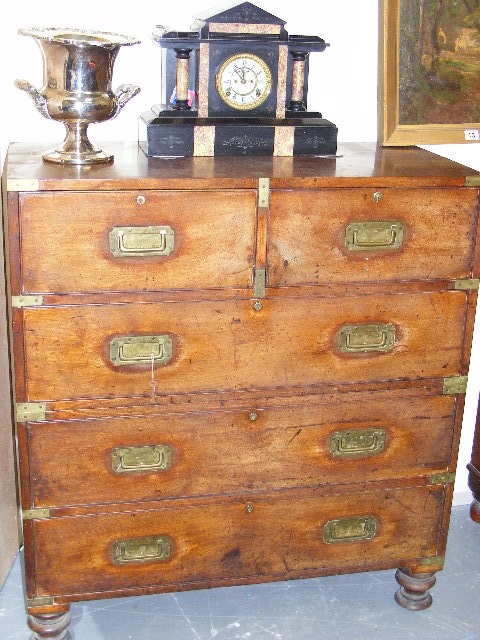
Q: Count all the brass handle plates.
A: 8